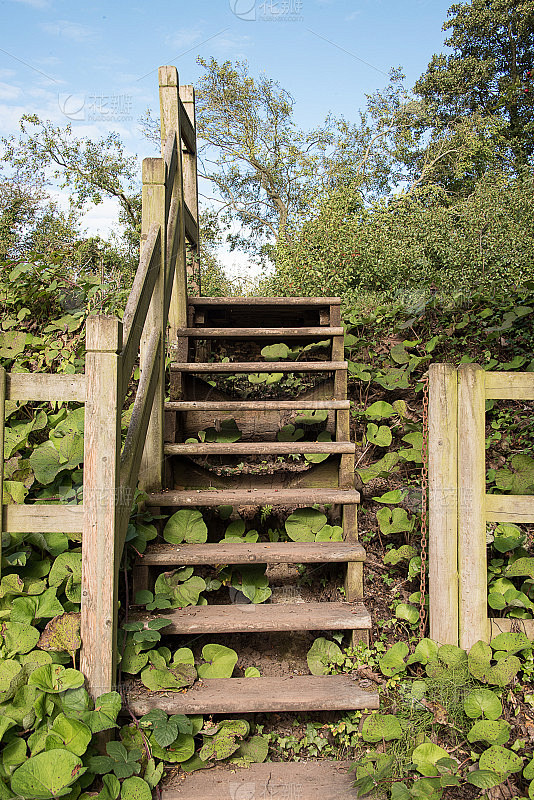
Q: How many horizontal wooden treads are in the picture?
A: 10